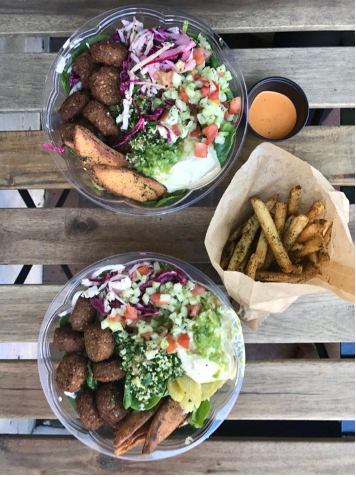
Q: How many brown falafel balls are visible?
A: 14